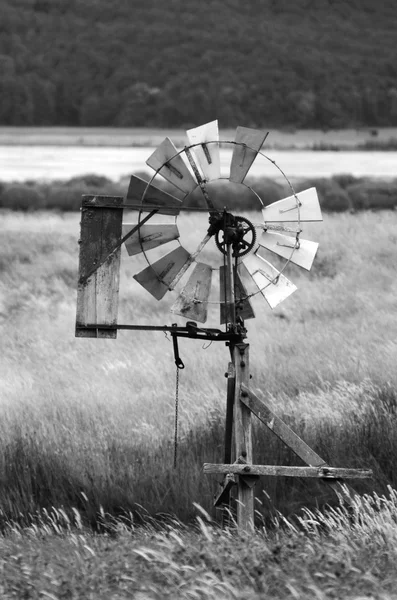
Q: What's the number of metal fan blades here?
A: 11